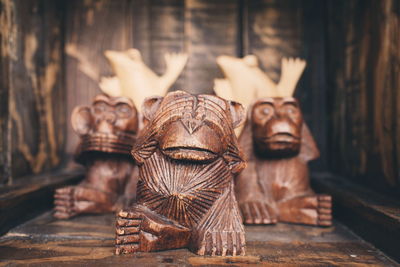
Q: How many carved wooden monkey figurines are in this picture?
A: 3